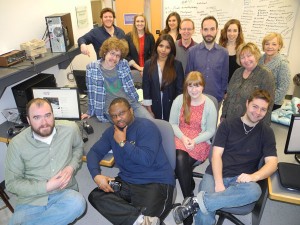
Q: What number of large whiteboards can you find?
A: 1